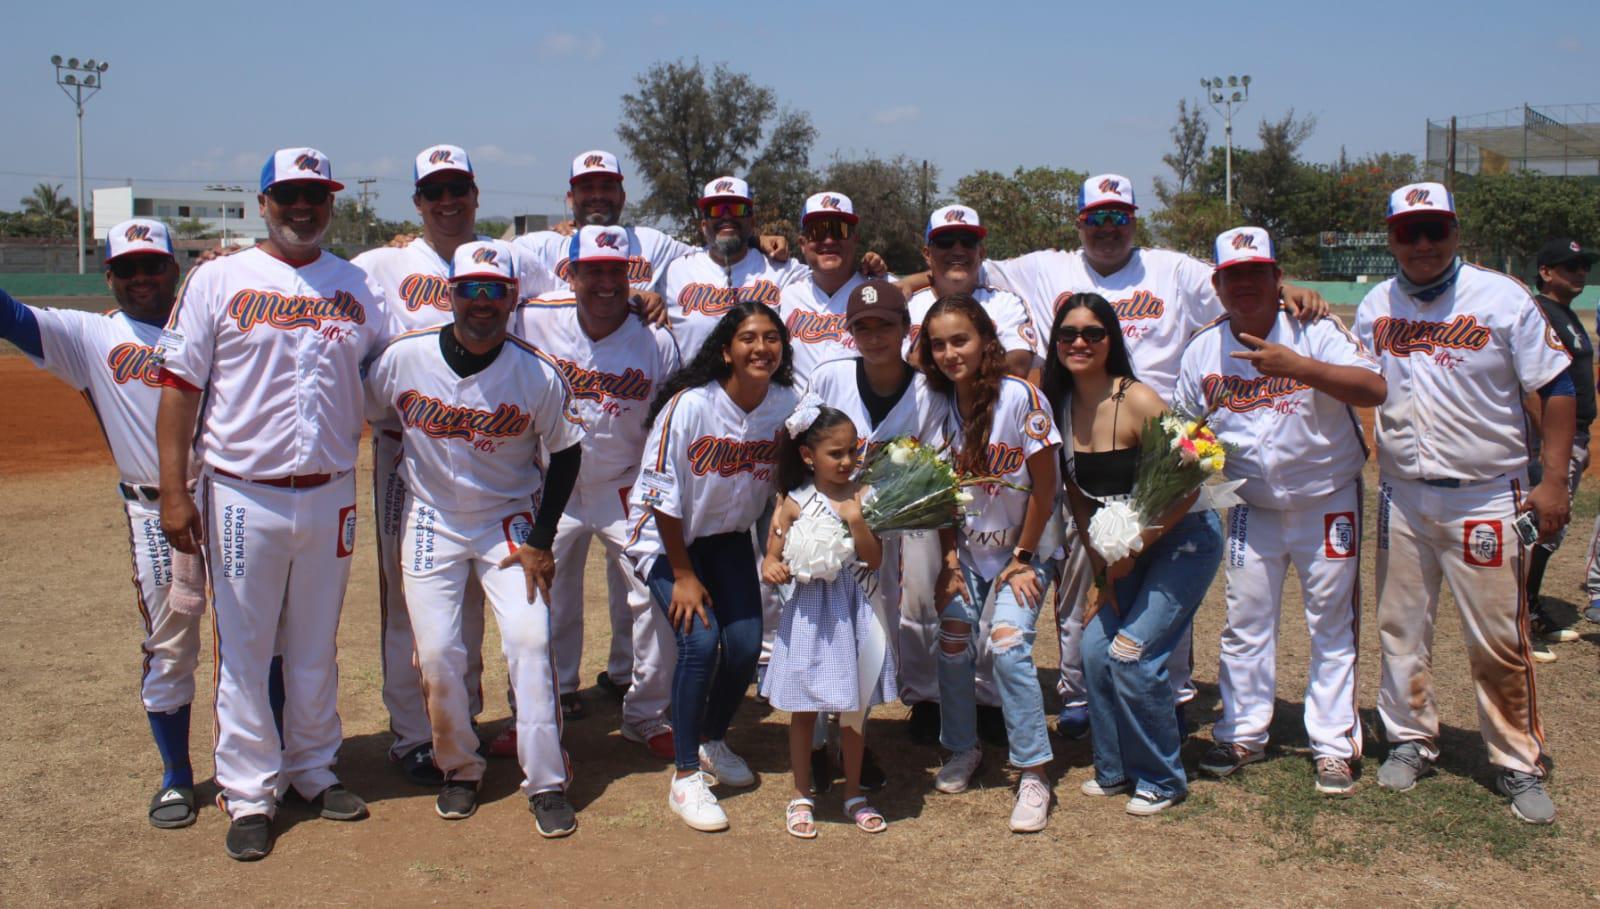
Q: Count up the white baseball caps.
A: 12